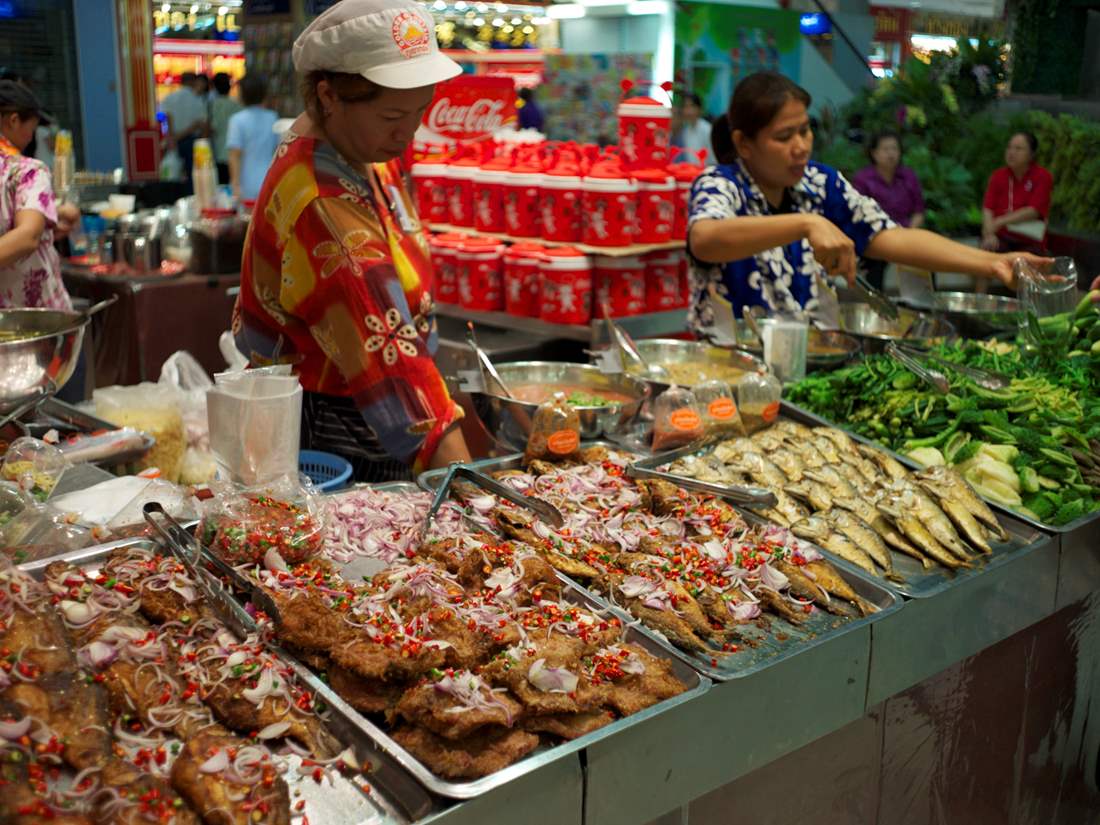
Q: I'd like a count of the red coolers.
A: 15